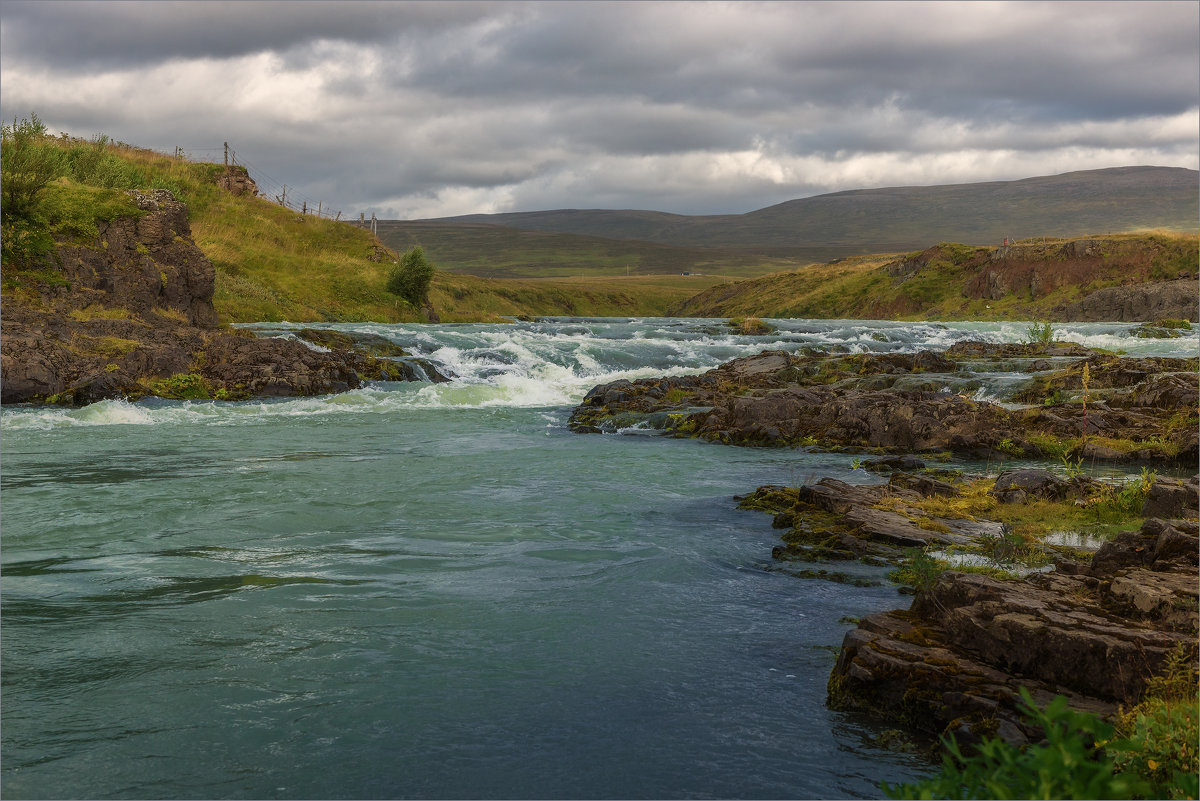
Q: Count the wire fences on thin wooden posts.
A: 1